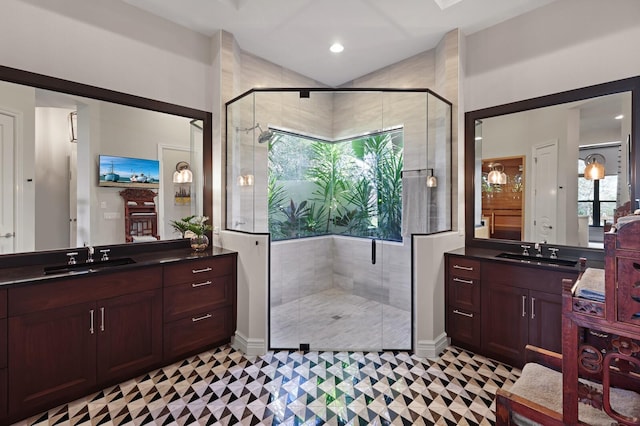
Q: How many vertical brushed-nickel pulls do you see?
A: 4